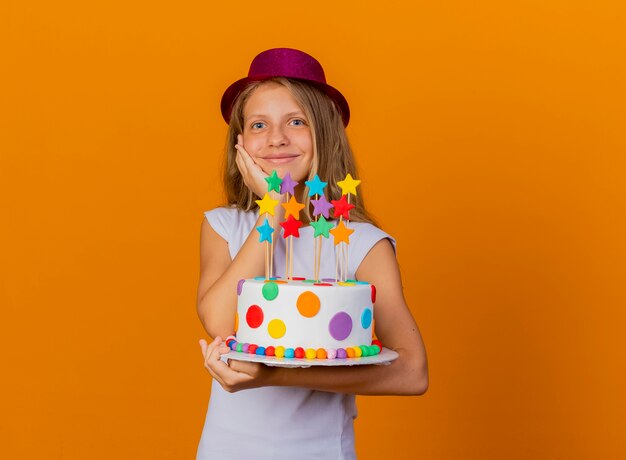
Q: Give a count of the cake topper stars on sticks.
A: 12